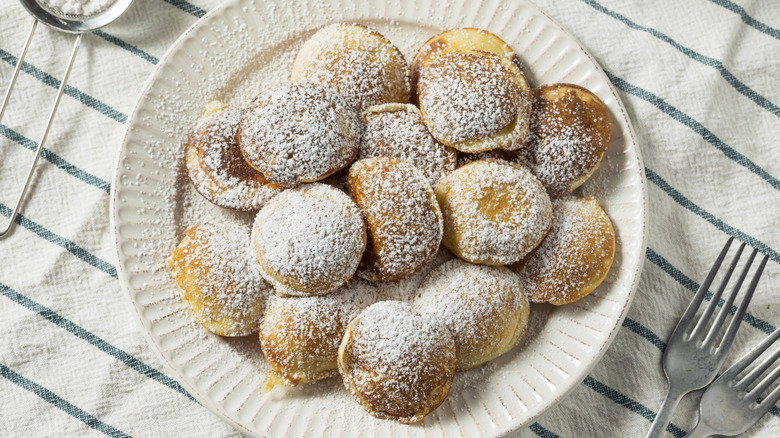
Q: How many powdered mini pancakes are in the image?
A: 15